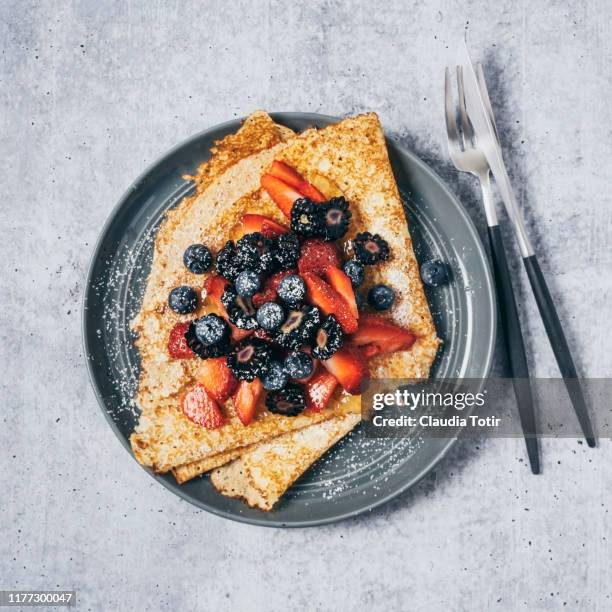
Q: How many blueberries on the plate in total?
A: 11